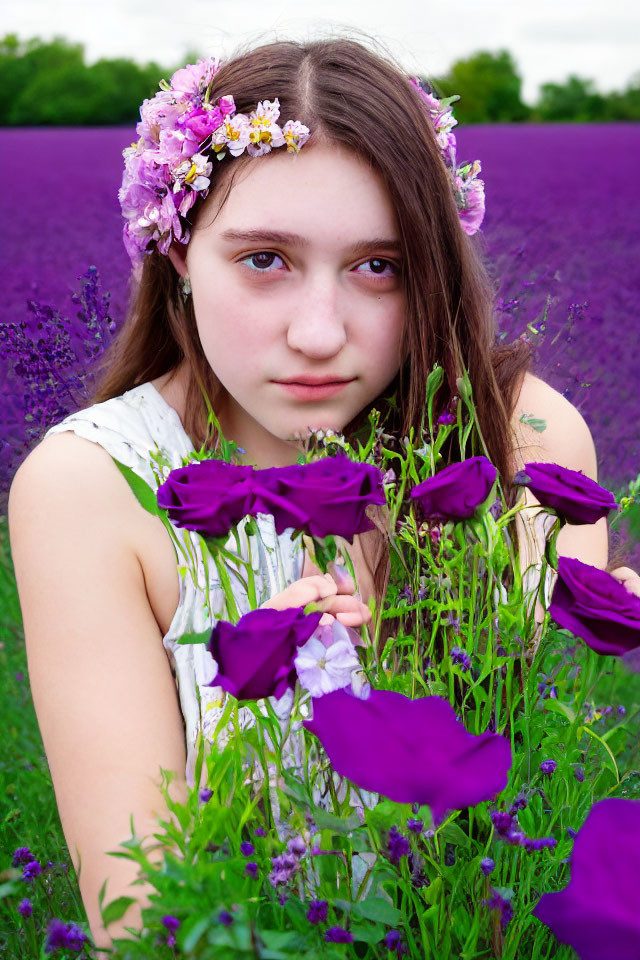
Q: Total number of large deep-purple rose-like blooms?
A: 8